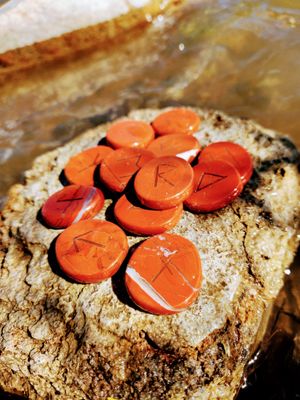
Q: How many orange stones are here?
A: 12